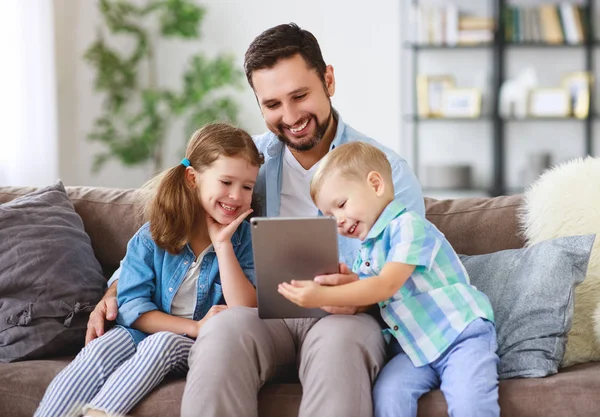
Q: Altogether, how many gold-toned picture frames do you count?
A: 4